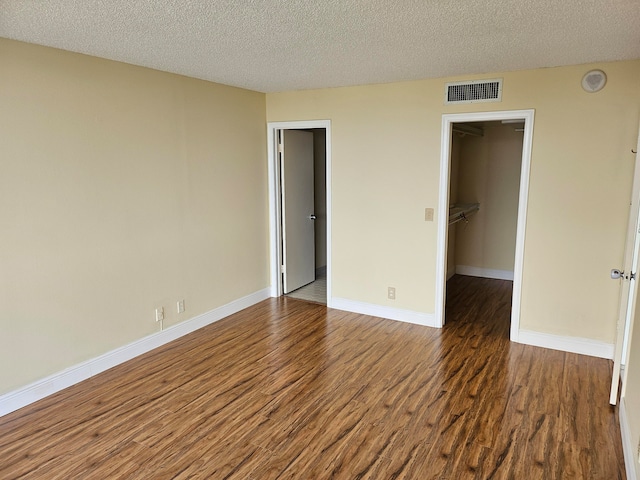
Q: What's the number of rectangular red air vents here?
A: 0